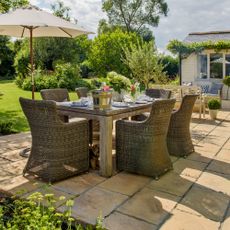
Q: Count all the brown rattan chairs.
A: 6